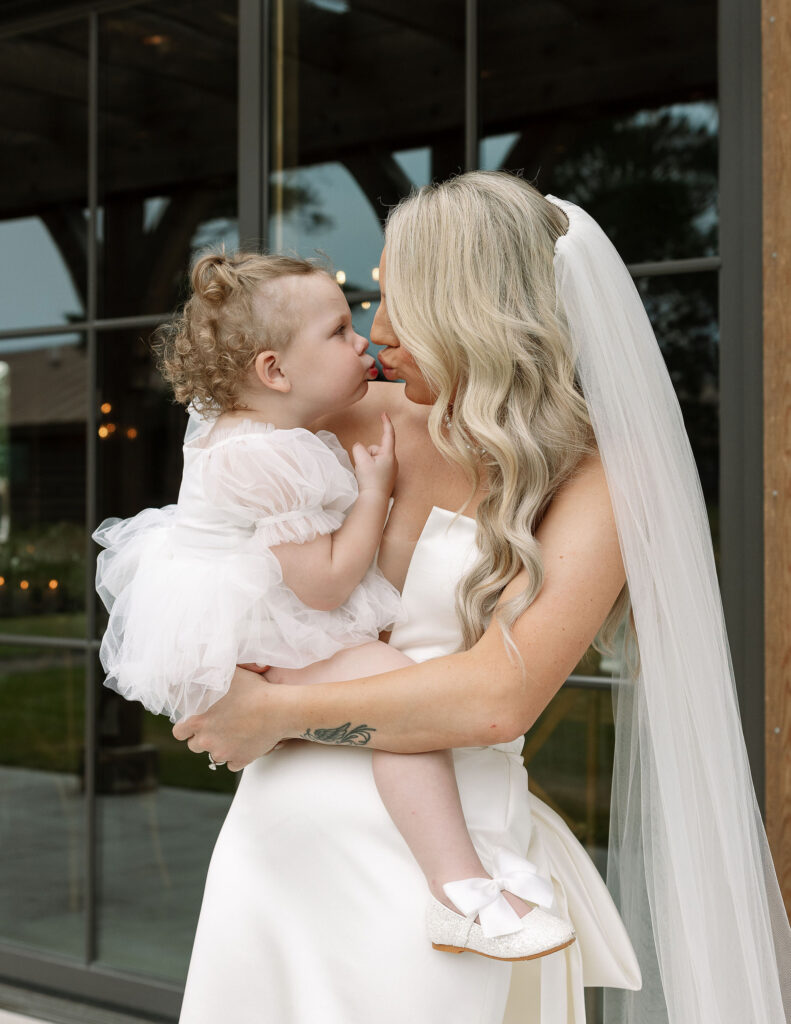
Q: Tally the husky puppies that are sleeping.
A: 0